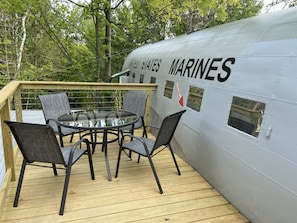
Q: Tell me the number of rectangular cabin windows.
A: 6